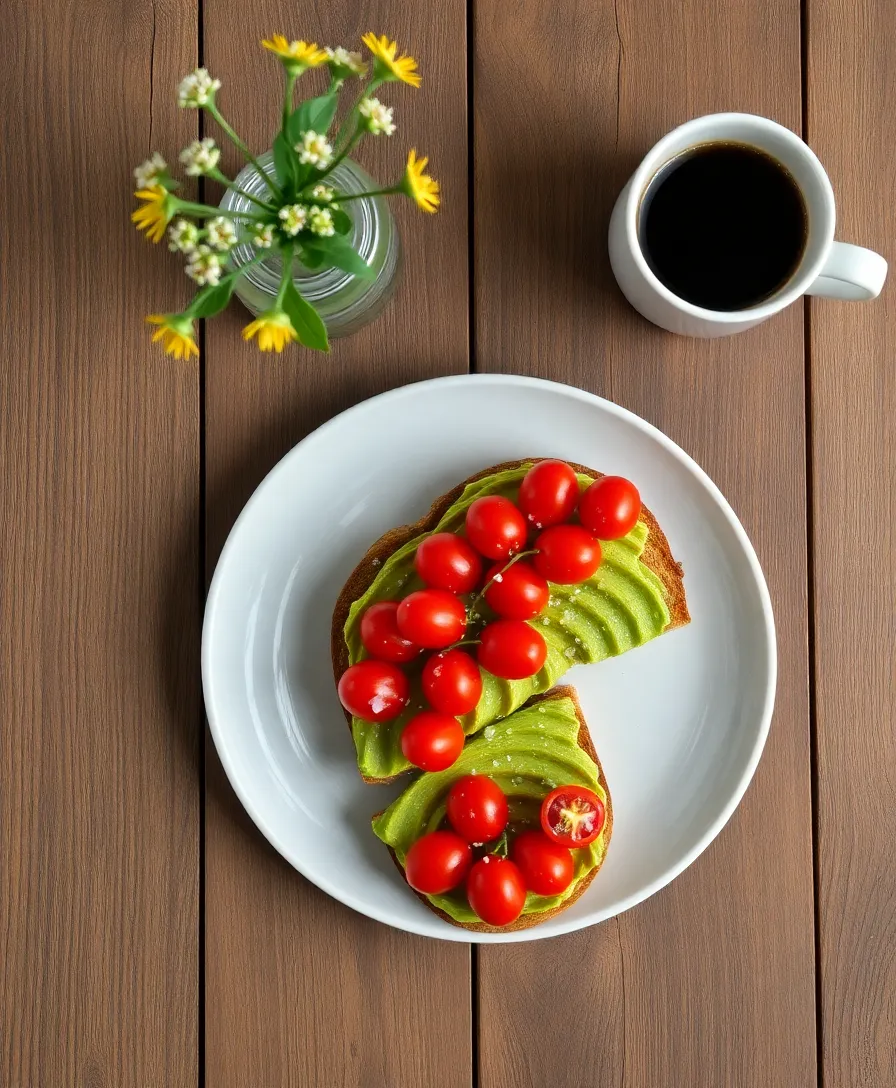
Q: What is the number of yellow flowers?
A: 6